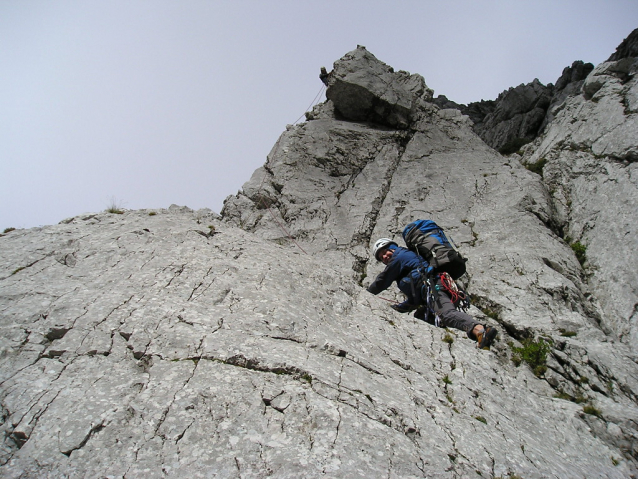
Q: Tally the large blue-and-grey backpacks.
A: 1